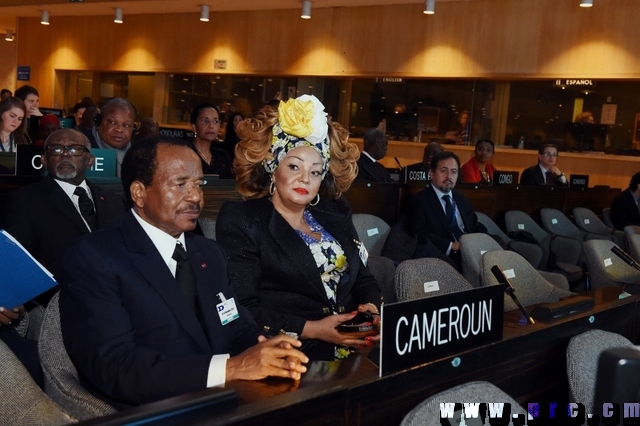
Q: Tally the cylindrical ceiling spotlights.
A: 7